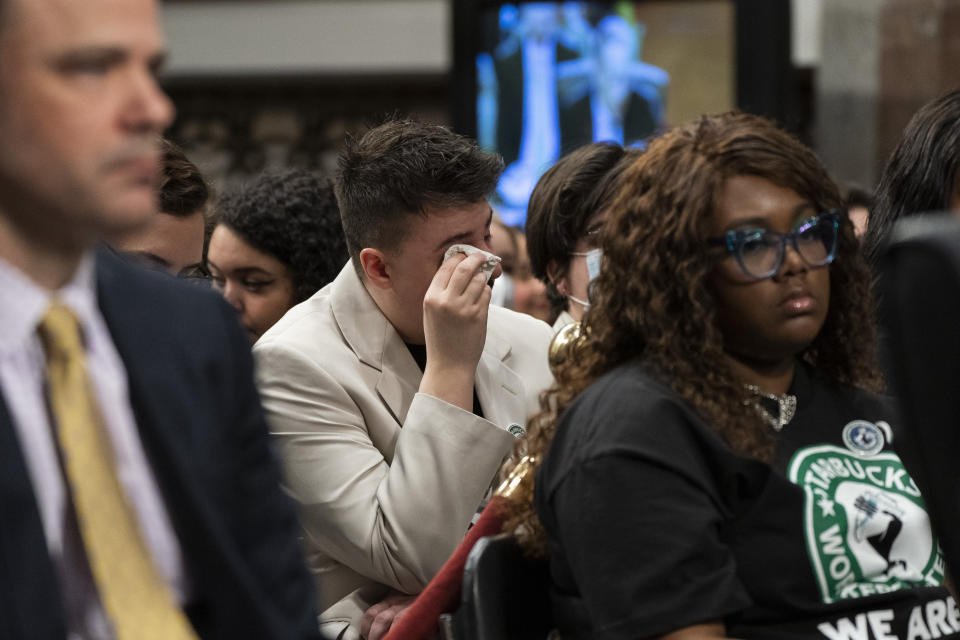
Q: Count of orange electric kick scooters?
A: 0